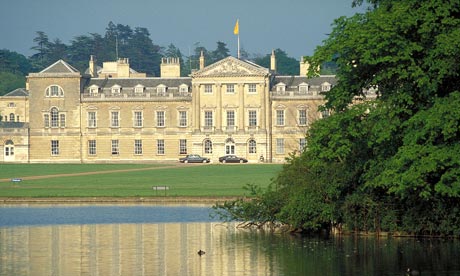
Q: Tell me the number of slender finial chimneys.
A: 3